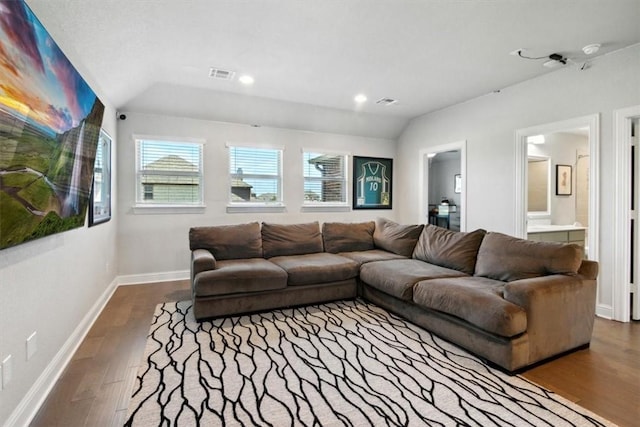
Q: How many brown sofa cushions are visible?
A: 11